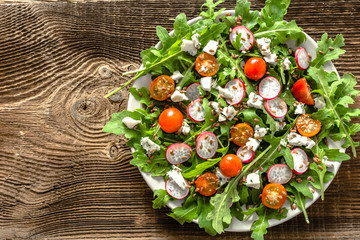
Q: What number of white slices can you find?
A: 13